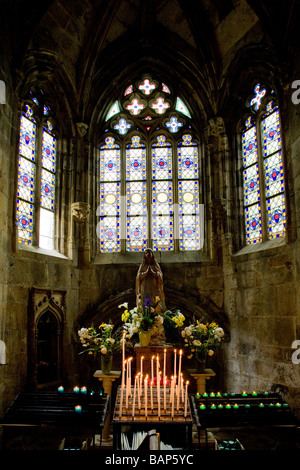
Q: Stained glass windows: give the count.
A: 3